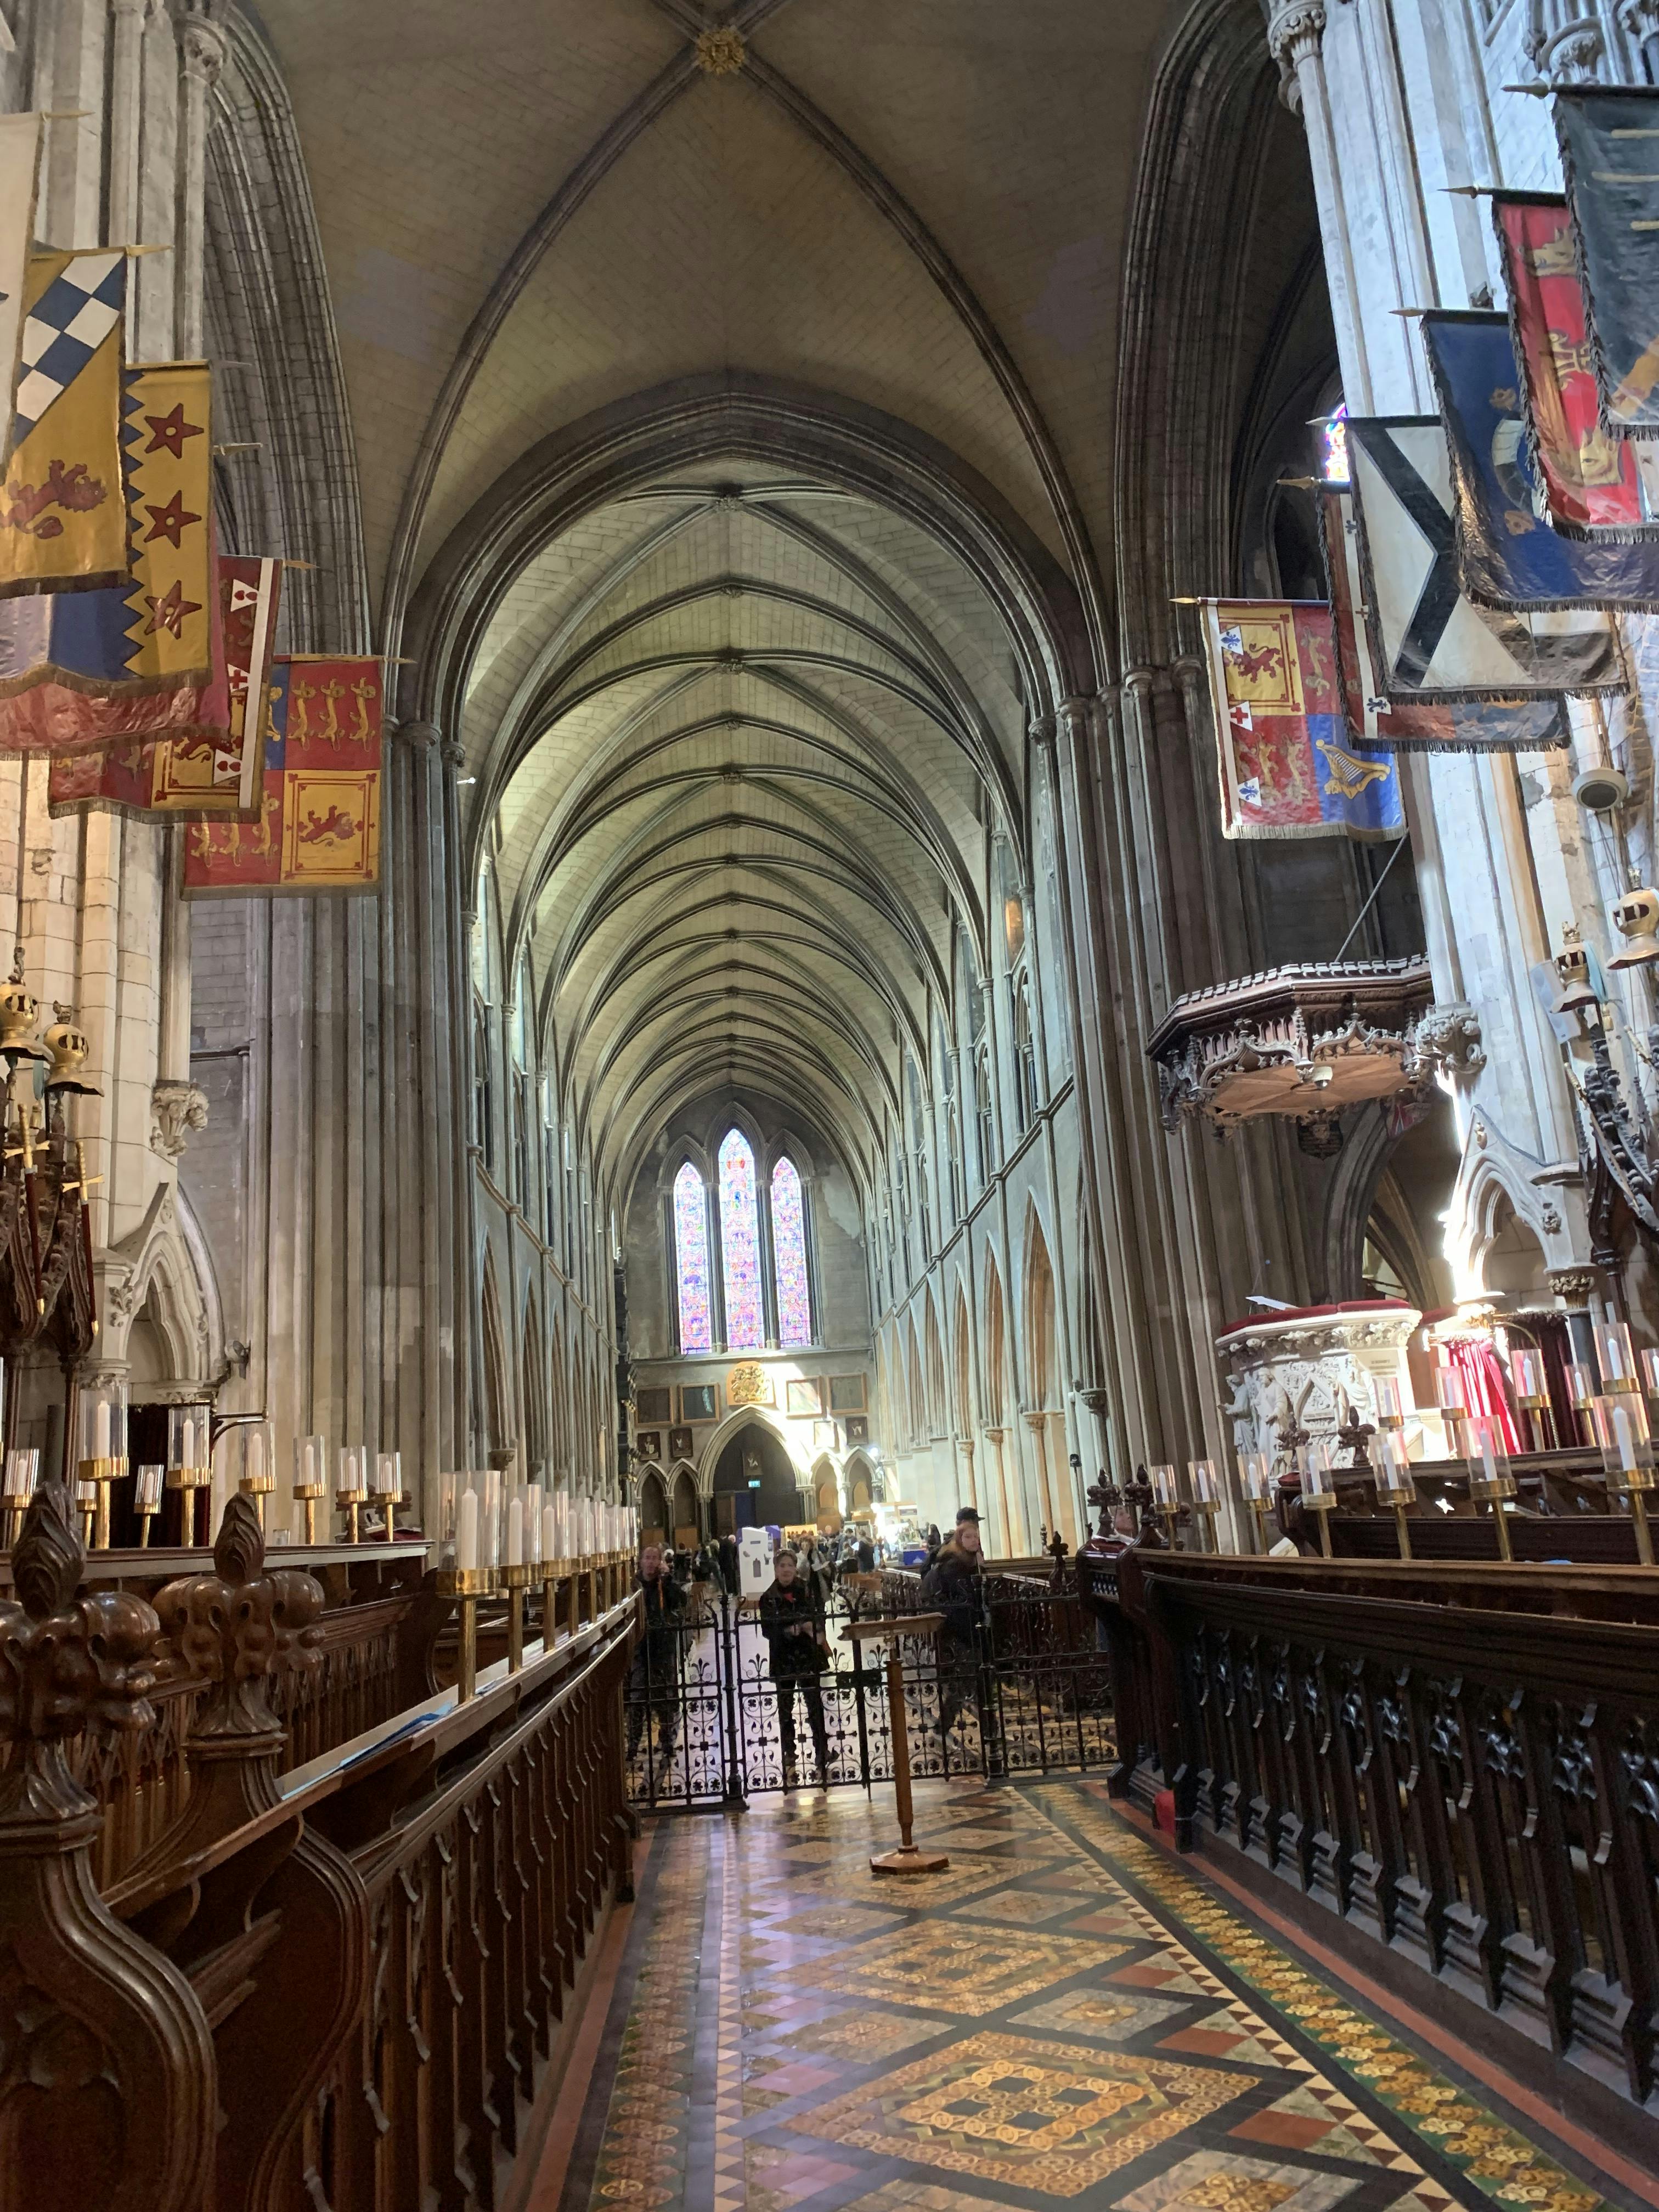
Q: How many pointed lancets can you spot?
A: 3